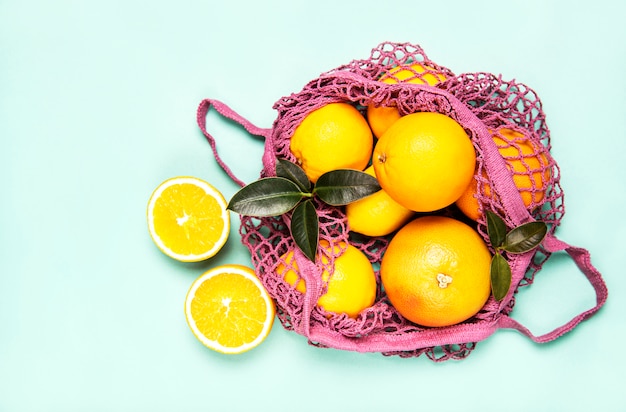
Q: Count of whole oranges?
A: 7